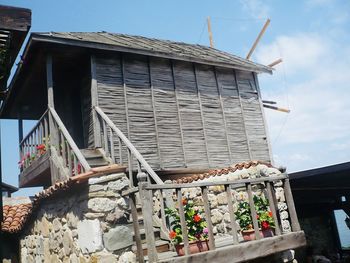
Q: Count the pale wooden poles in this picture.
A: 4